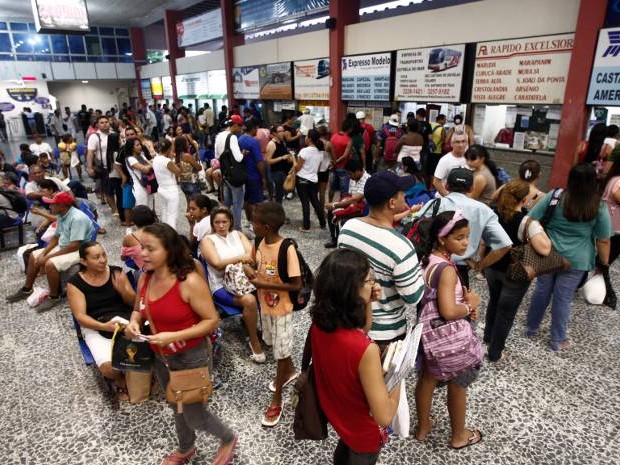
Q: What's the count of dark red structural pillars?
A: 5